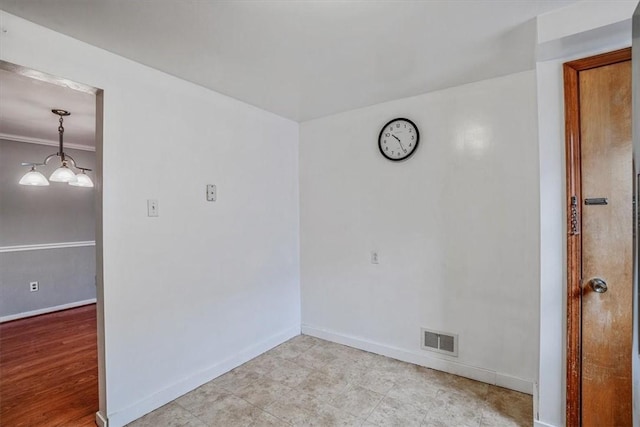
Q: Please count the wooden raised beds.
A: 0